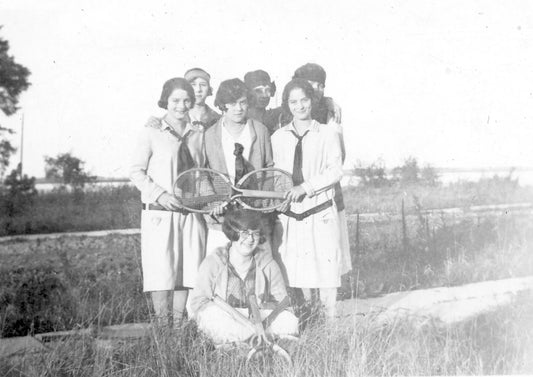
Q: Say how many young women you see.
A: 7